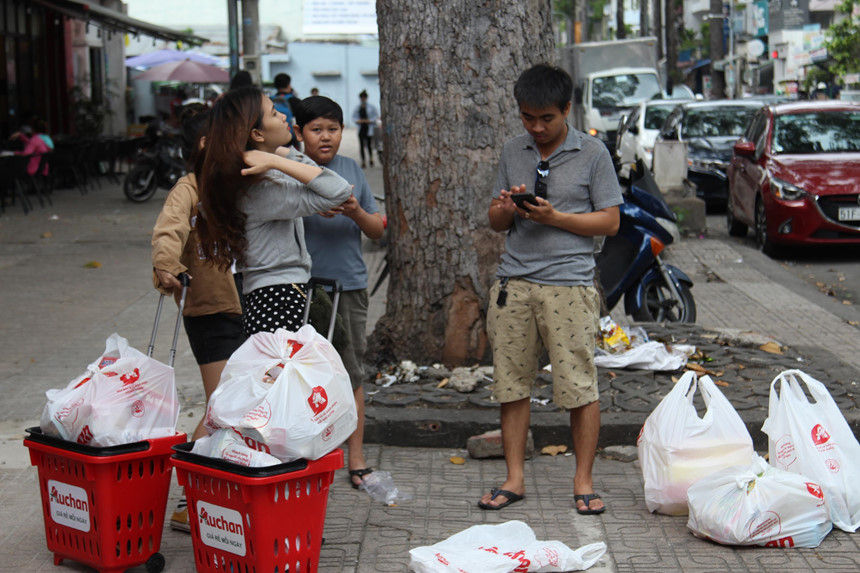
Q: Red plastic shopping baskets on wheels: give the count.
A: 2